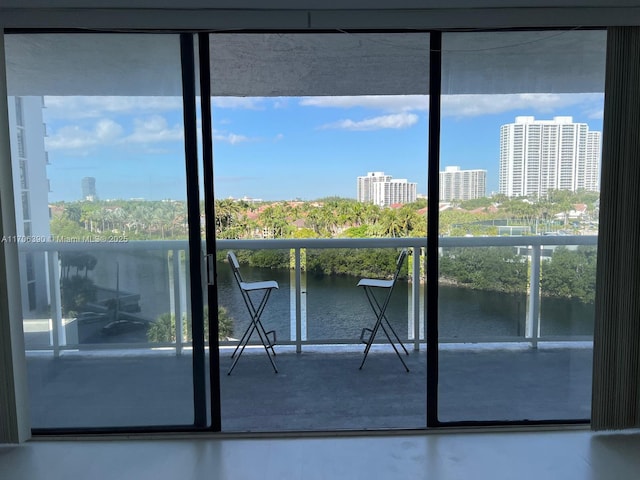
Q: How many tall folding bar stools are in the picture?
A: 2